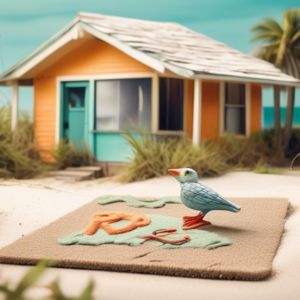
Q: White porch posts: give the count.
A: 2